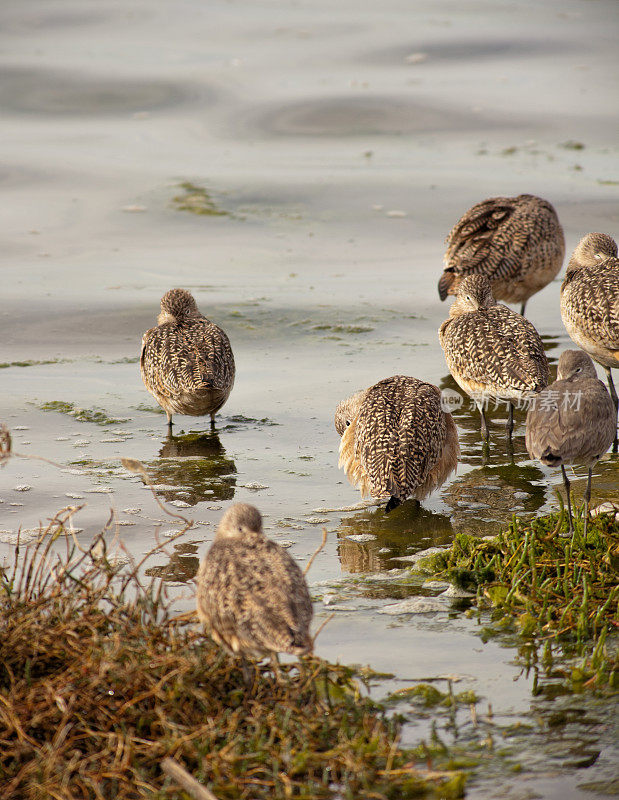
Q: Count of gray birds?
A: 1